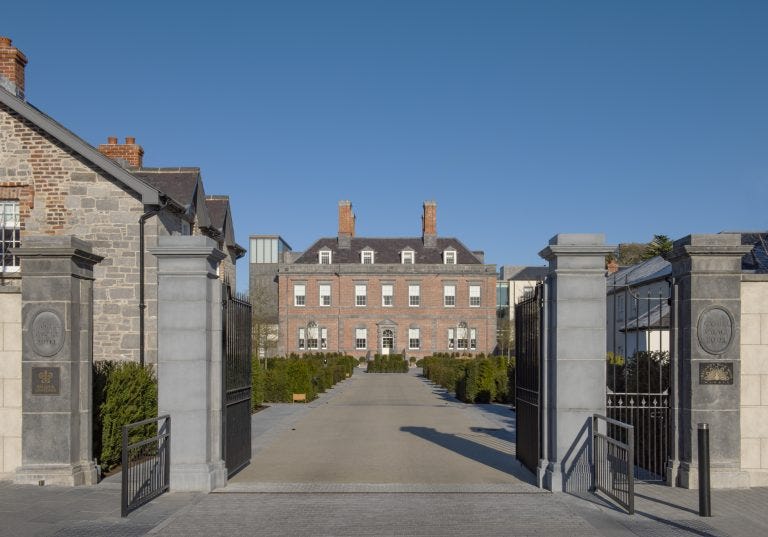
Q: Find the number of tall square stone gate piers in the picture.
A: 4